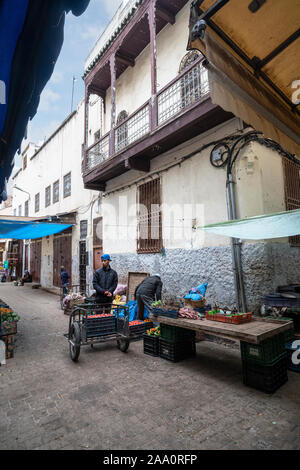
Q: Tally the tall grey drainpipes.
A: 2